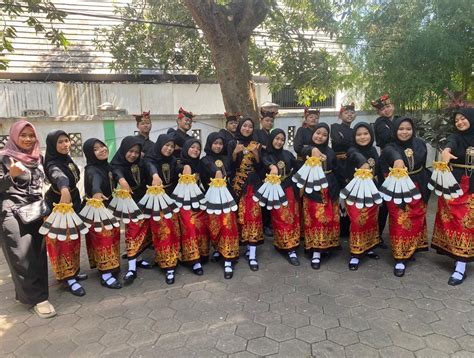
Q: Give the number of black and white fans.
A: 11